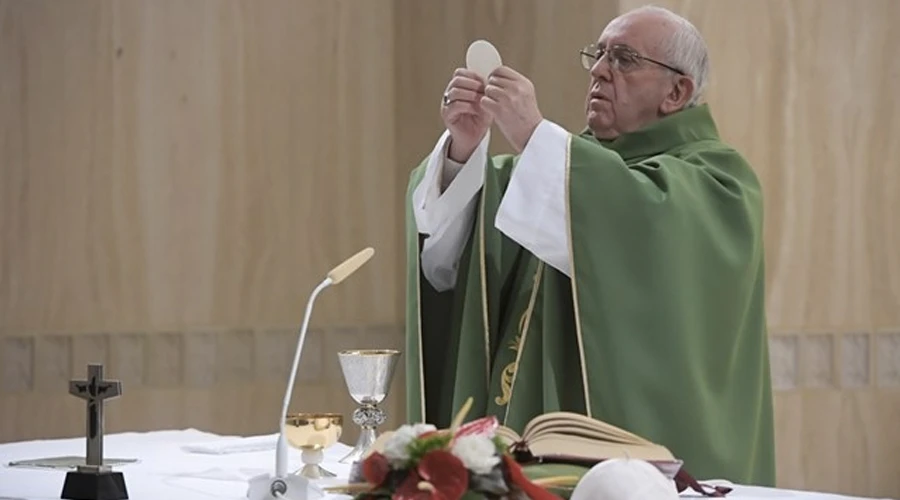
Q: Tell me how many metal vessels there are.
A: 2